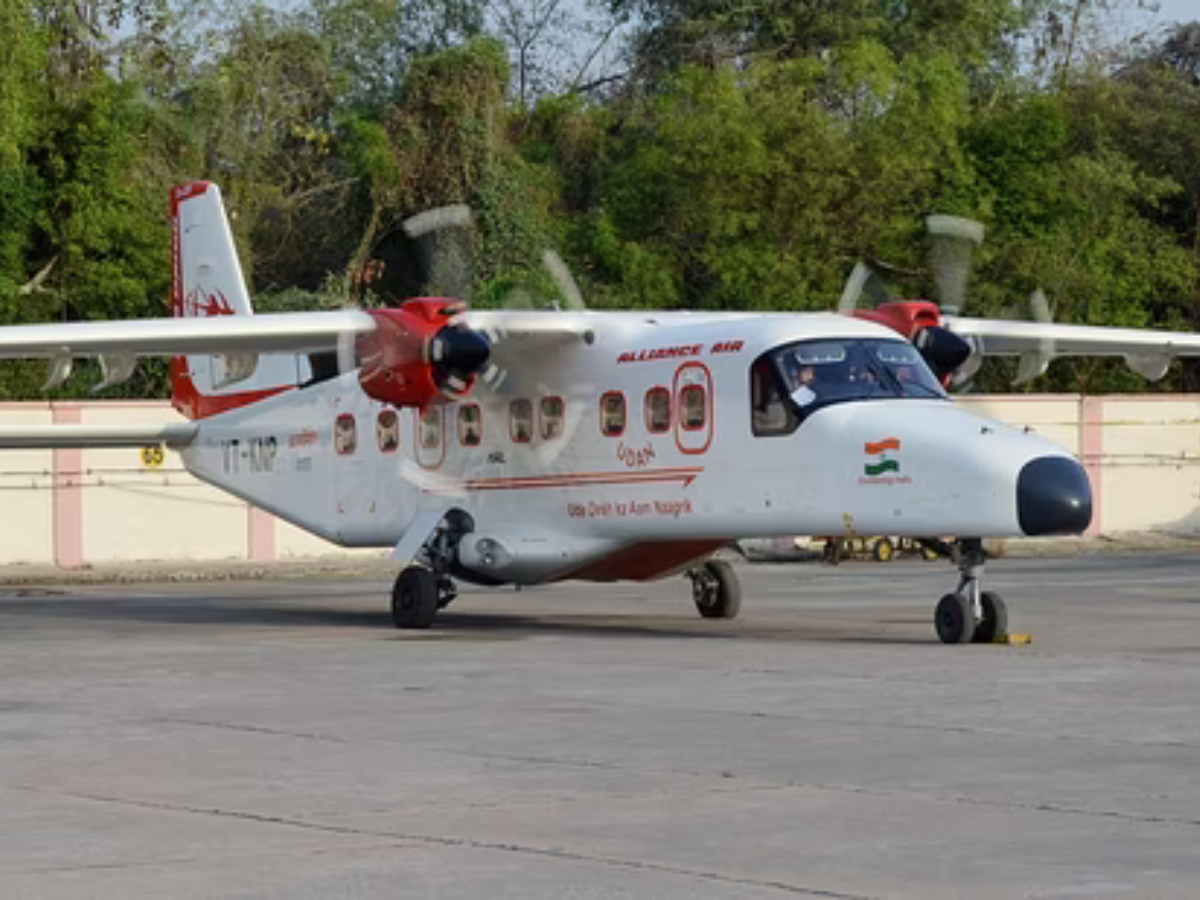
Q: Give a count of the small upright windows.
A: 9